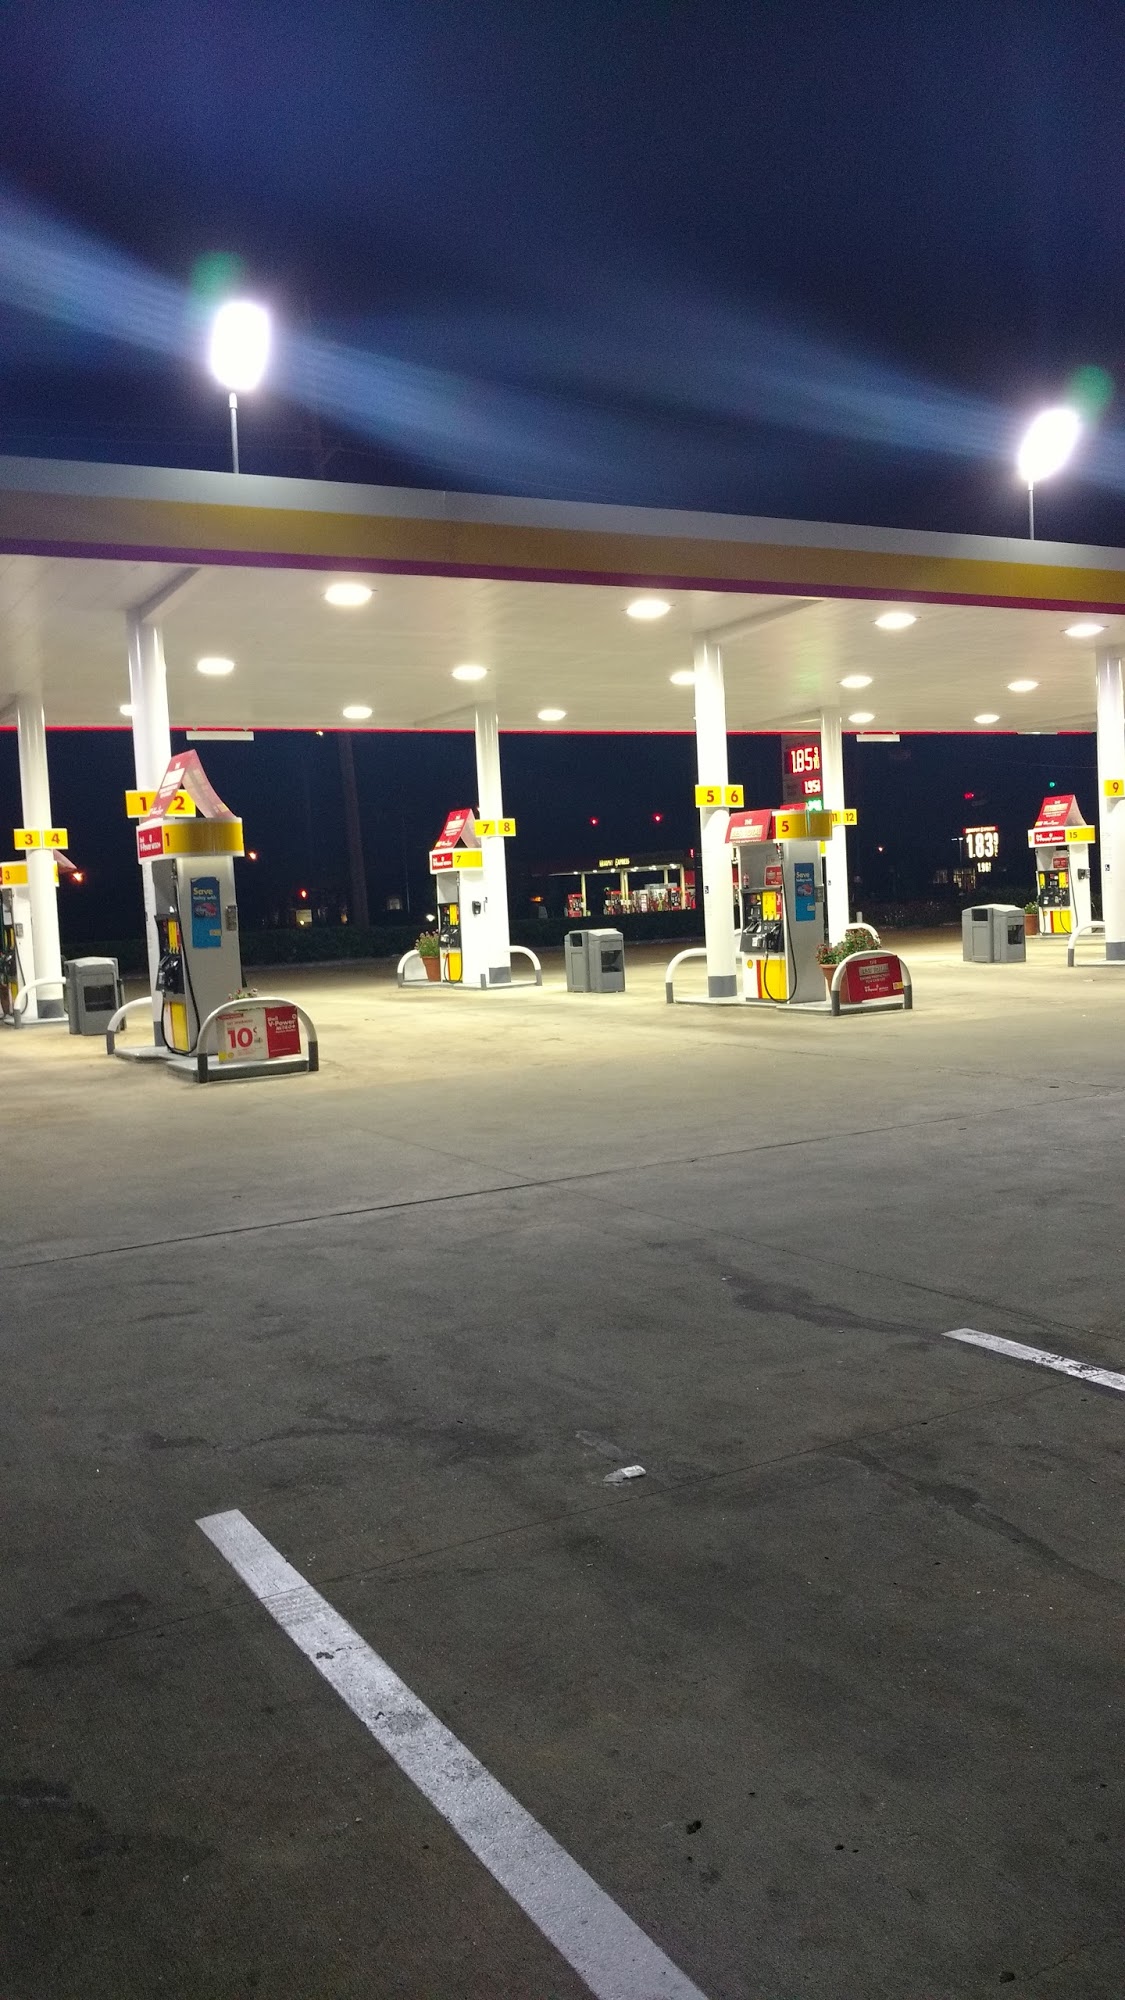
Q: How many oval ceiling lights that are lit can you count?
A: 14